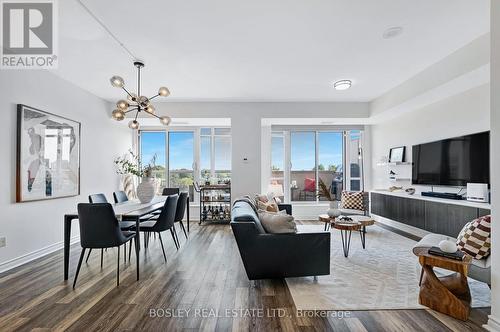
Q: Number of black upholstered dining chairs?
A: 6